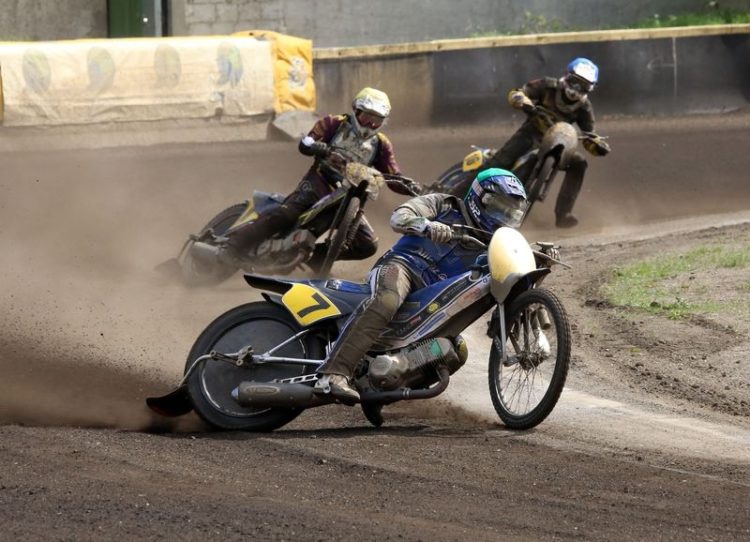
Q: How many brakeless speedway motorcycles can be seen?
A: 3